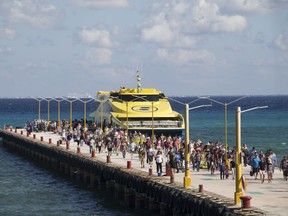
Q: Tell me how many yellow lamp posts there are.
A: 11